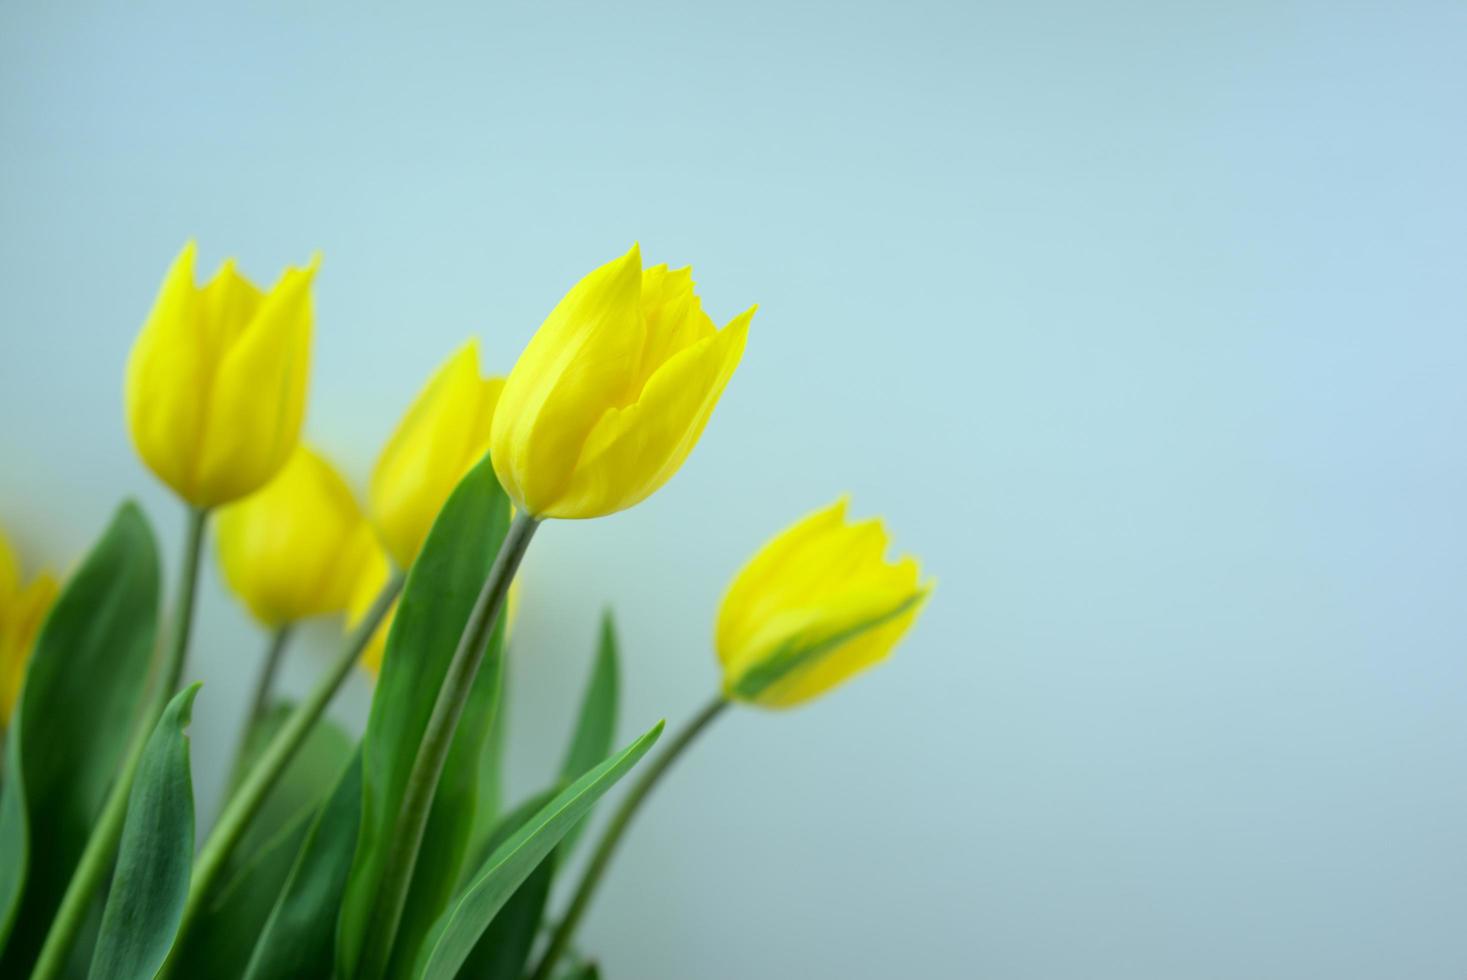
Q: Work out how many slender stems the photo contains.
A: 5